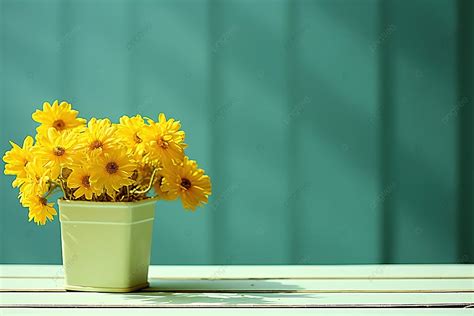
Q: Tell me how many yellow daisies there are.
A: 11